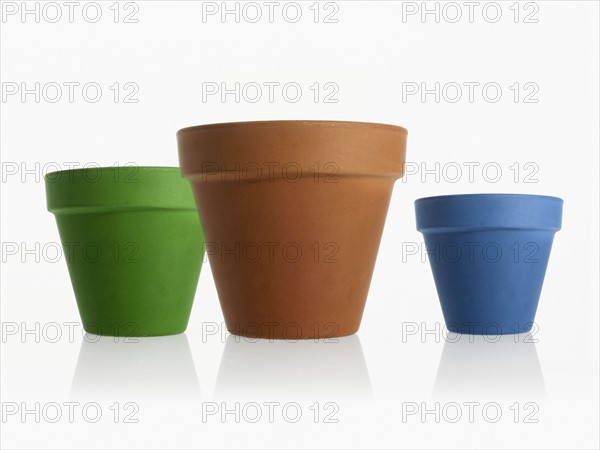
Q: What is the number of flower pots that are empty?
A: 3